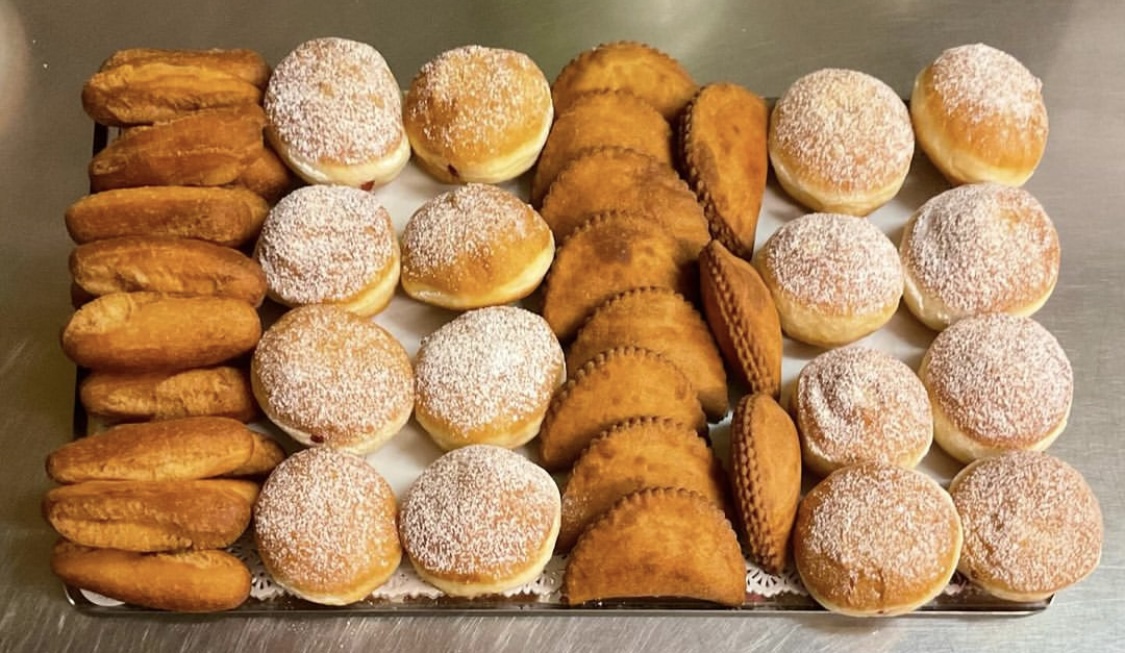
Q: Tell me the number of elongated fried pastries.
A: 9